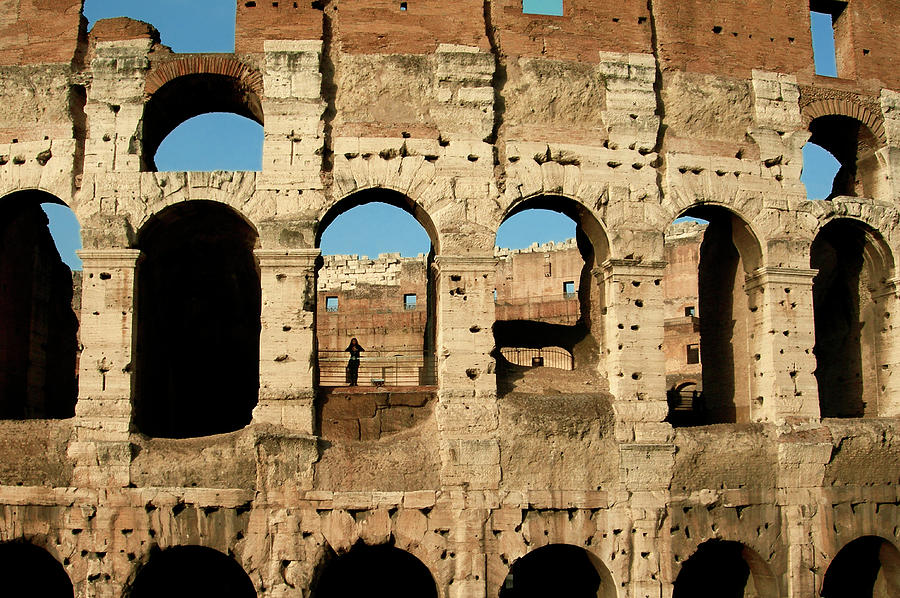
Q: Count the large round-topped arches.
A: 14